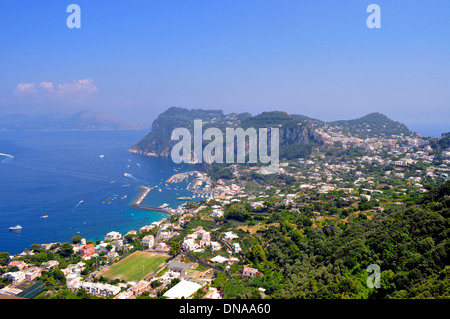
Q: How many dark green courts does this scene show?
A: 2